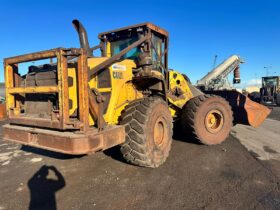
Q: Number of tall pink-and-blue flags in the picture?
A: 0